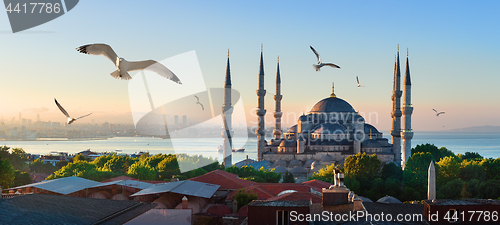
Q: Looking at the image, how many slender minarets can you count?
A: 6